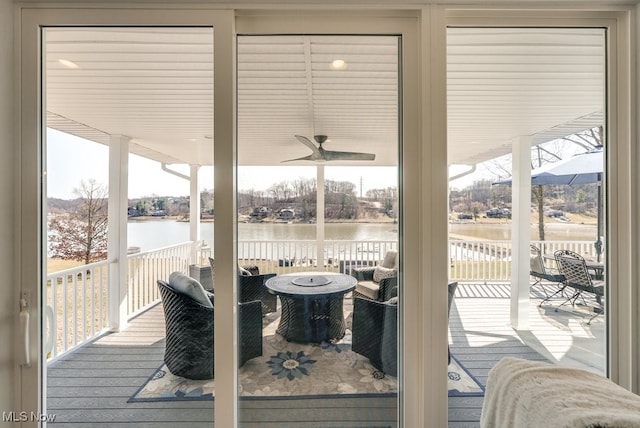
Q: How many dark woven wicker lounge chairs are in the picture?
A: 4